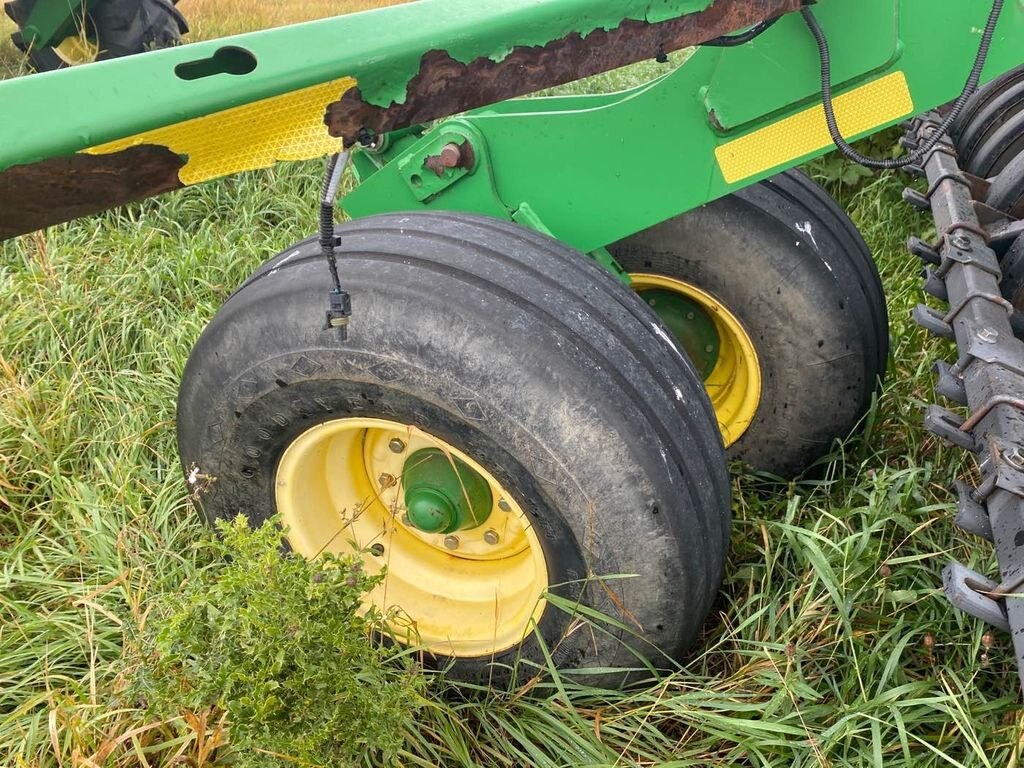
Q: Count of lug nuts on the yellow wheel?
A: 6